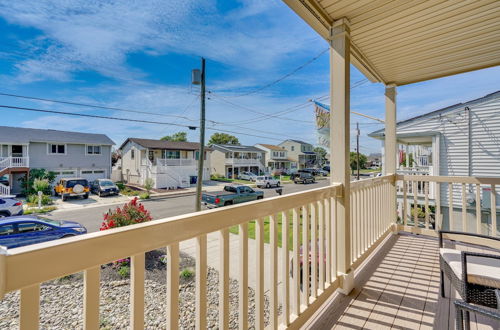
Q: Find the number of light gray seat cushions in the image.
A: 1